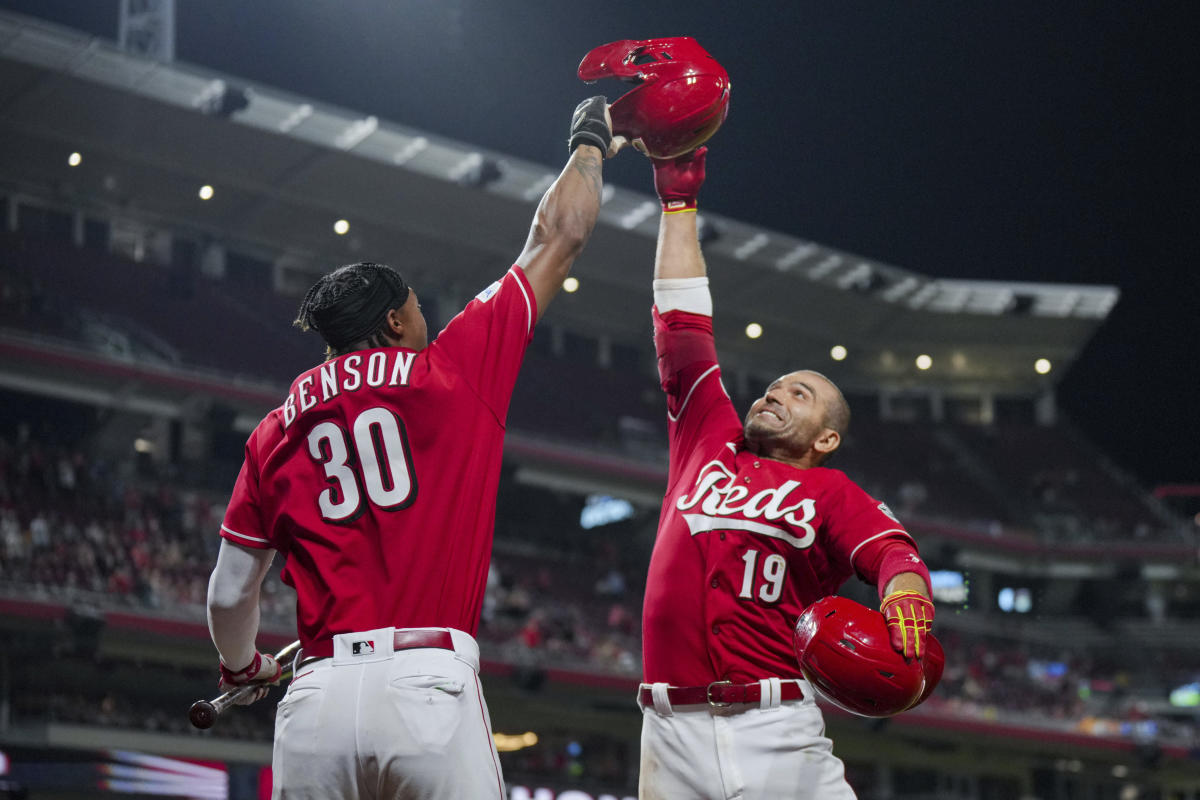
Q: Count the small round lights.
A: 8